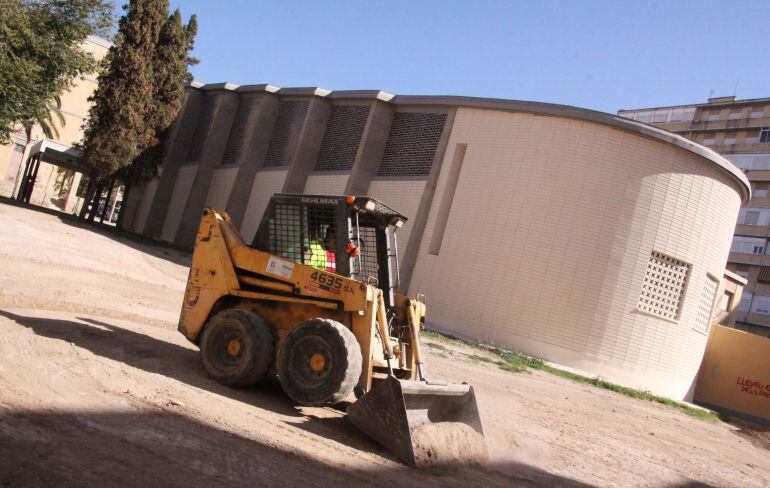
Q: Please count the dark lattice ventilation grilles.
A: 5